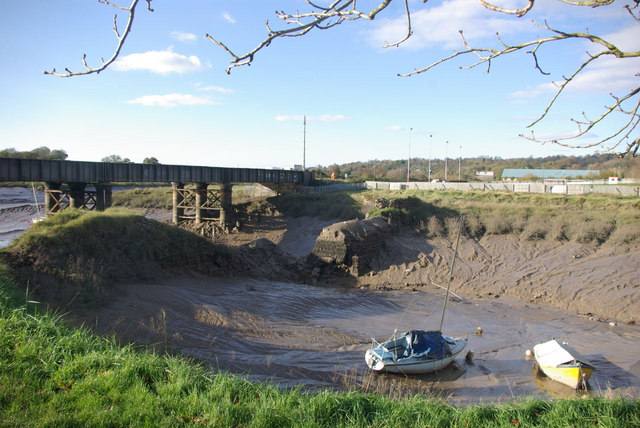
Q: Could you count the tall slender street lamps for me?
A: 4